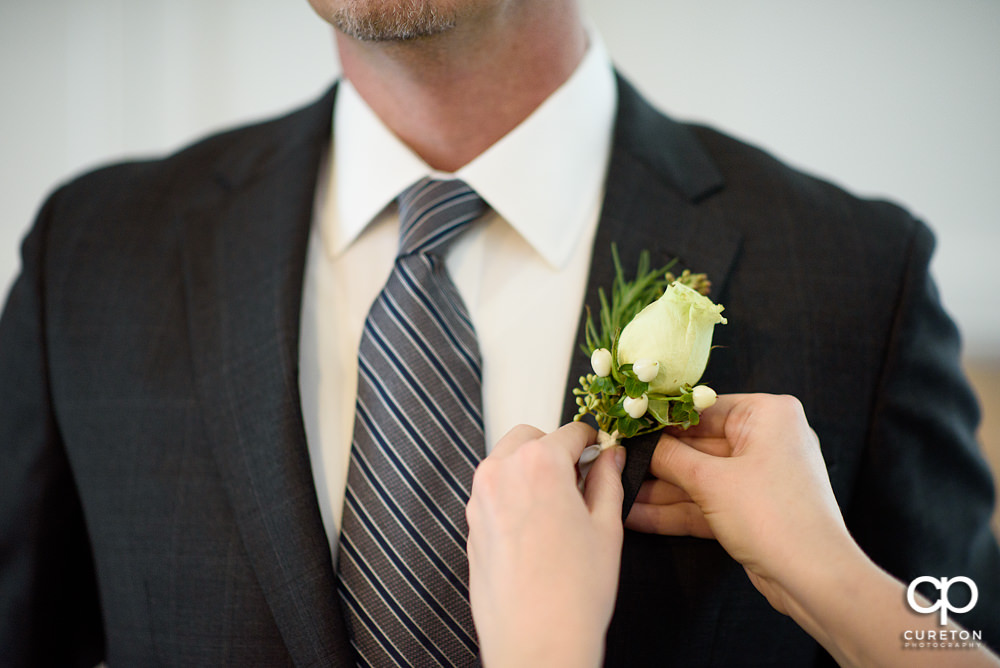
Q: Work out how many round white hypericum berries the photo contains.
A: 4